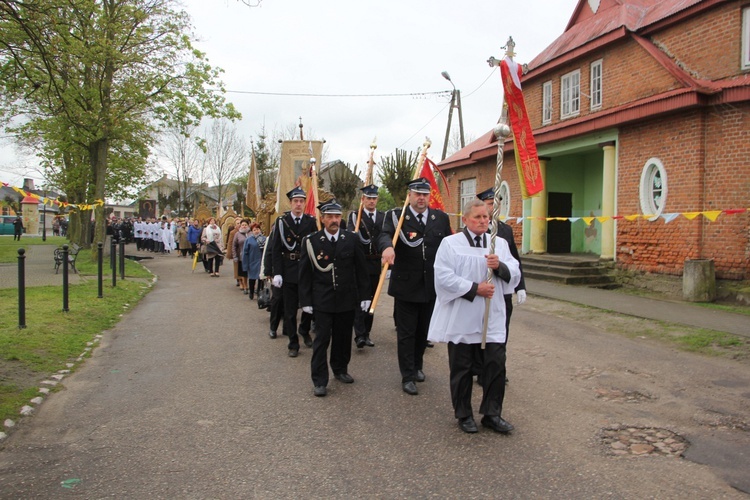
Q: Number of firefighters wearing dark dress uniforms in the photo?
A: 5